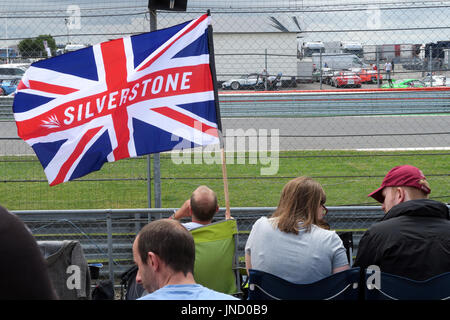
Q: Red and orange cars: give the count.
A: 2